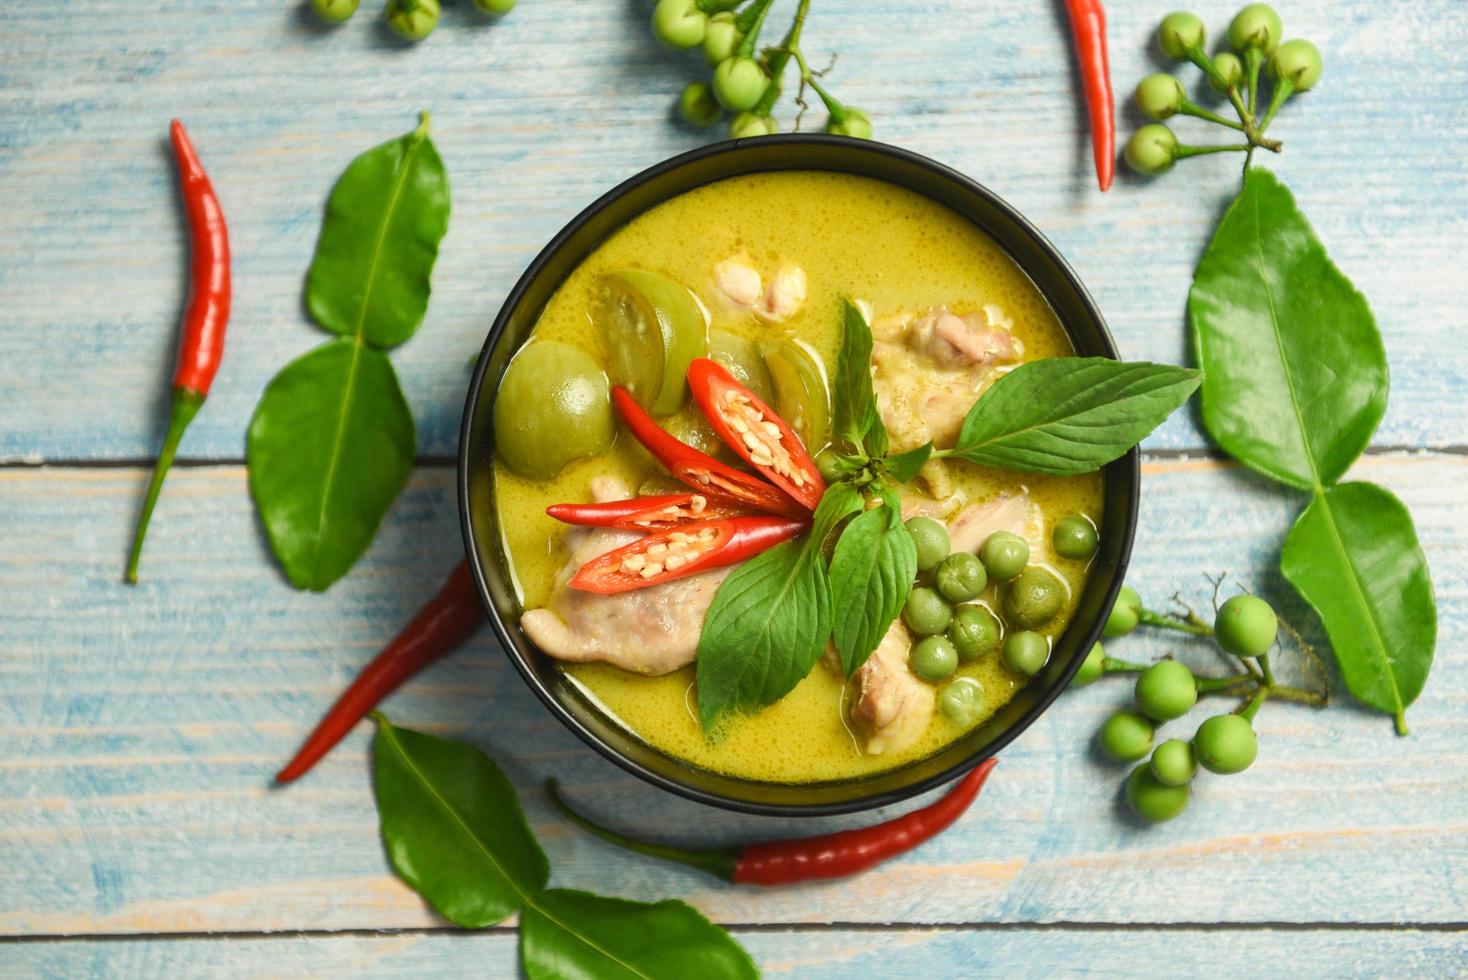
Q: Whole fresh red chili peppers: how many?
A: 4